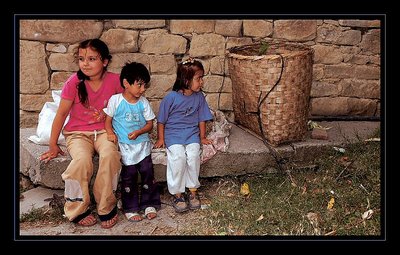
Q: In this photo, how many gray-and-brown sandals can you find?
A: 2